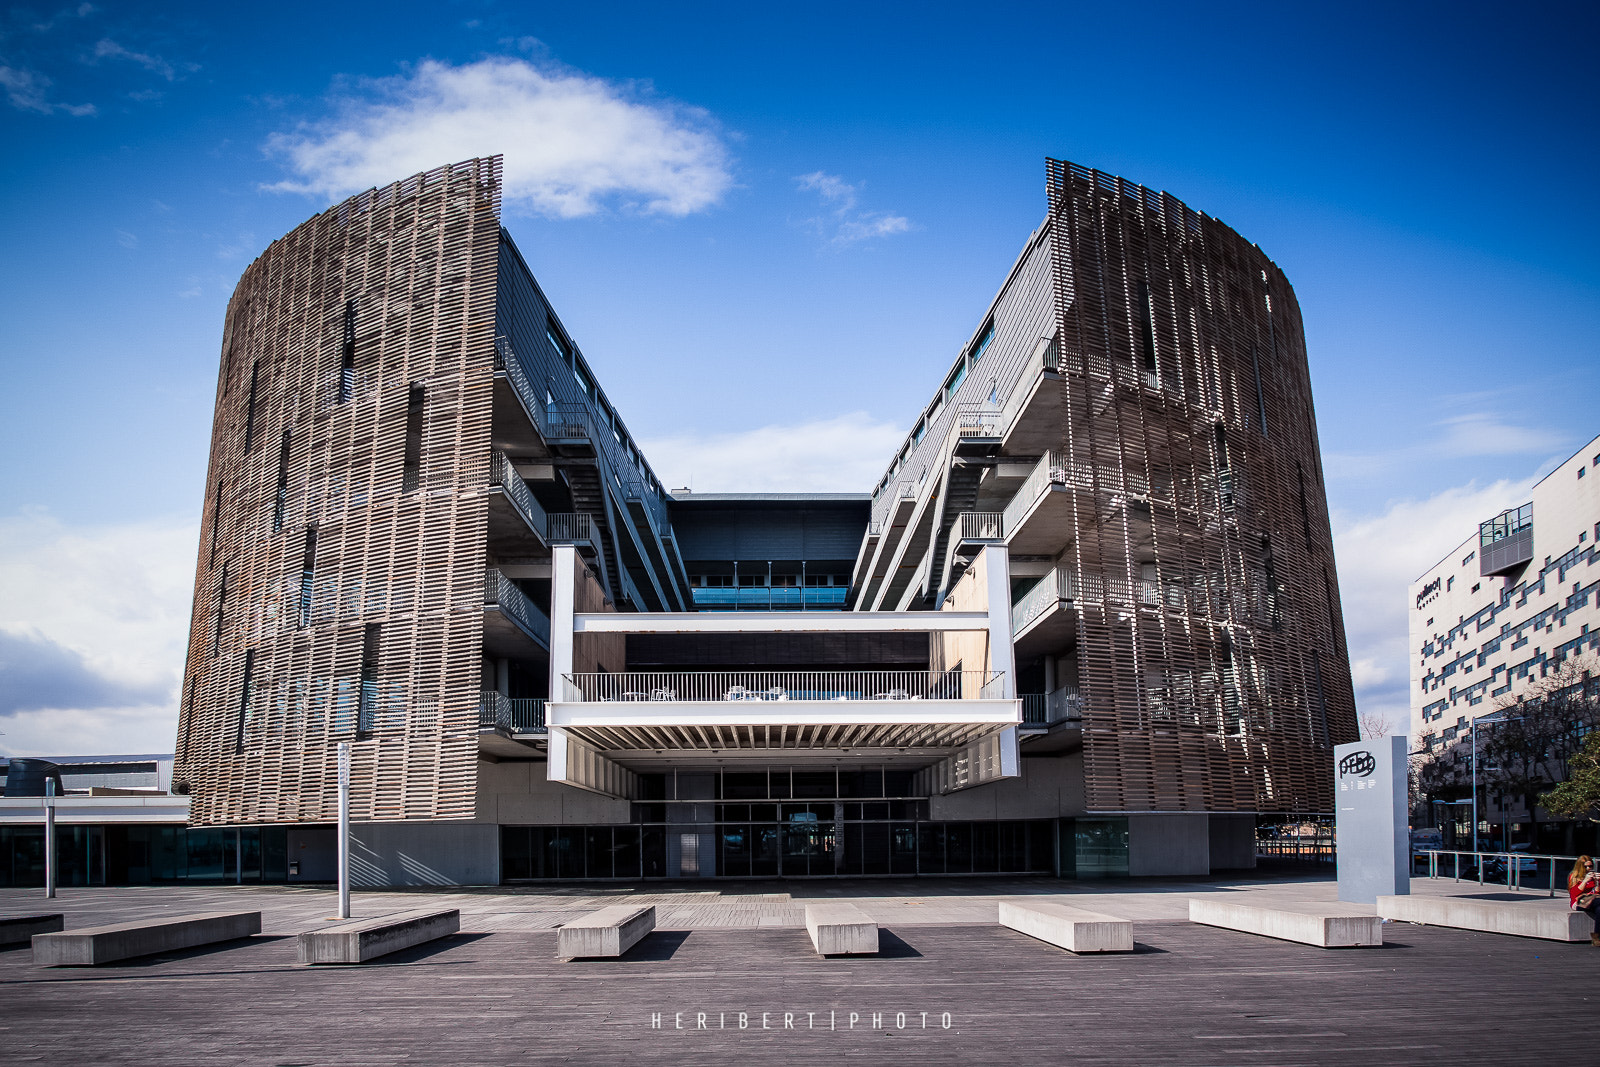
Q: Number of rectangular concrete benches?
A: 8